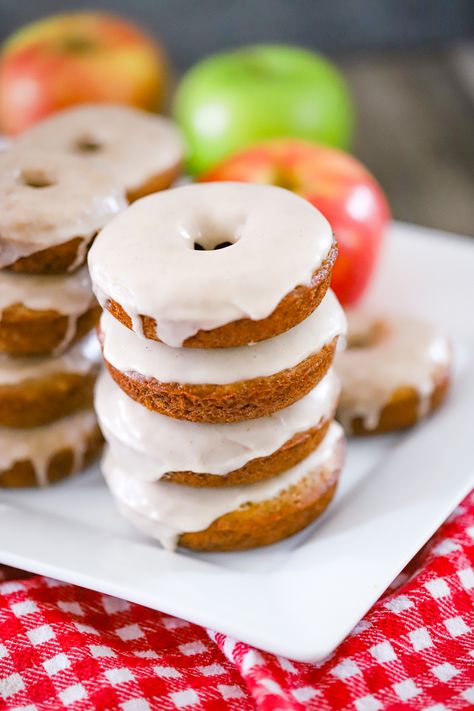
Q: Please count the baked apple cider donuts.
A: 10